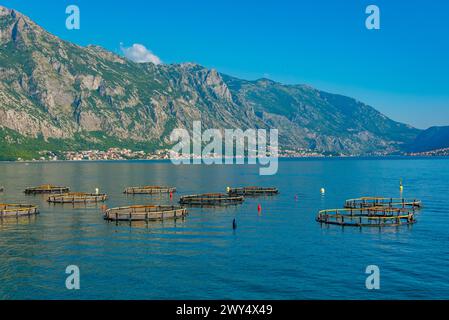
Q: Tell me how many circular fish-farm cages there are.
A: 9